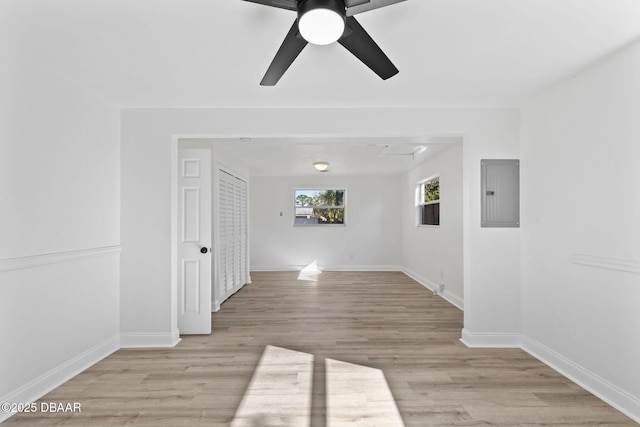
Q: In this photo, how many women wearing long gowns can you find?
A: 0